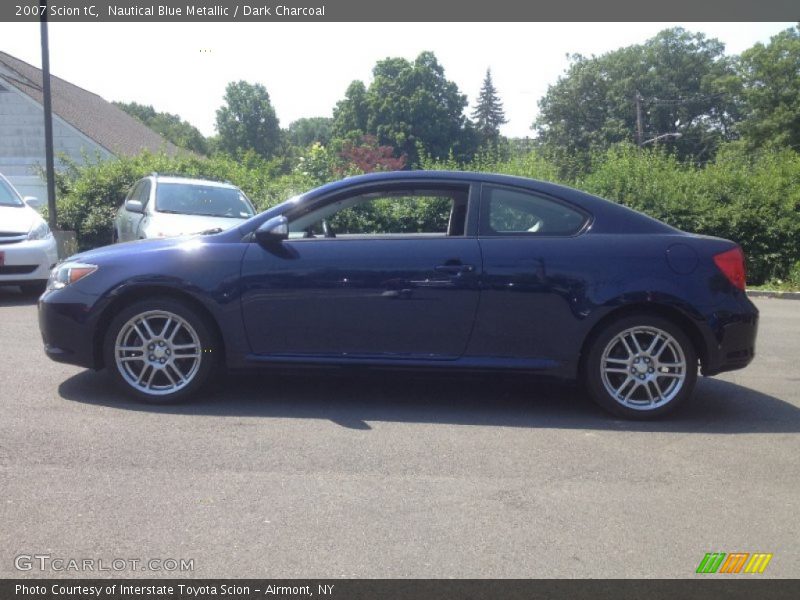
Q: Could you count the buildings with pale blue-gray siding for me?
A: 1